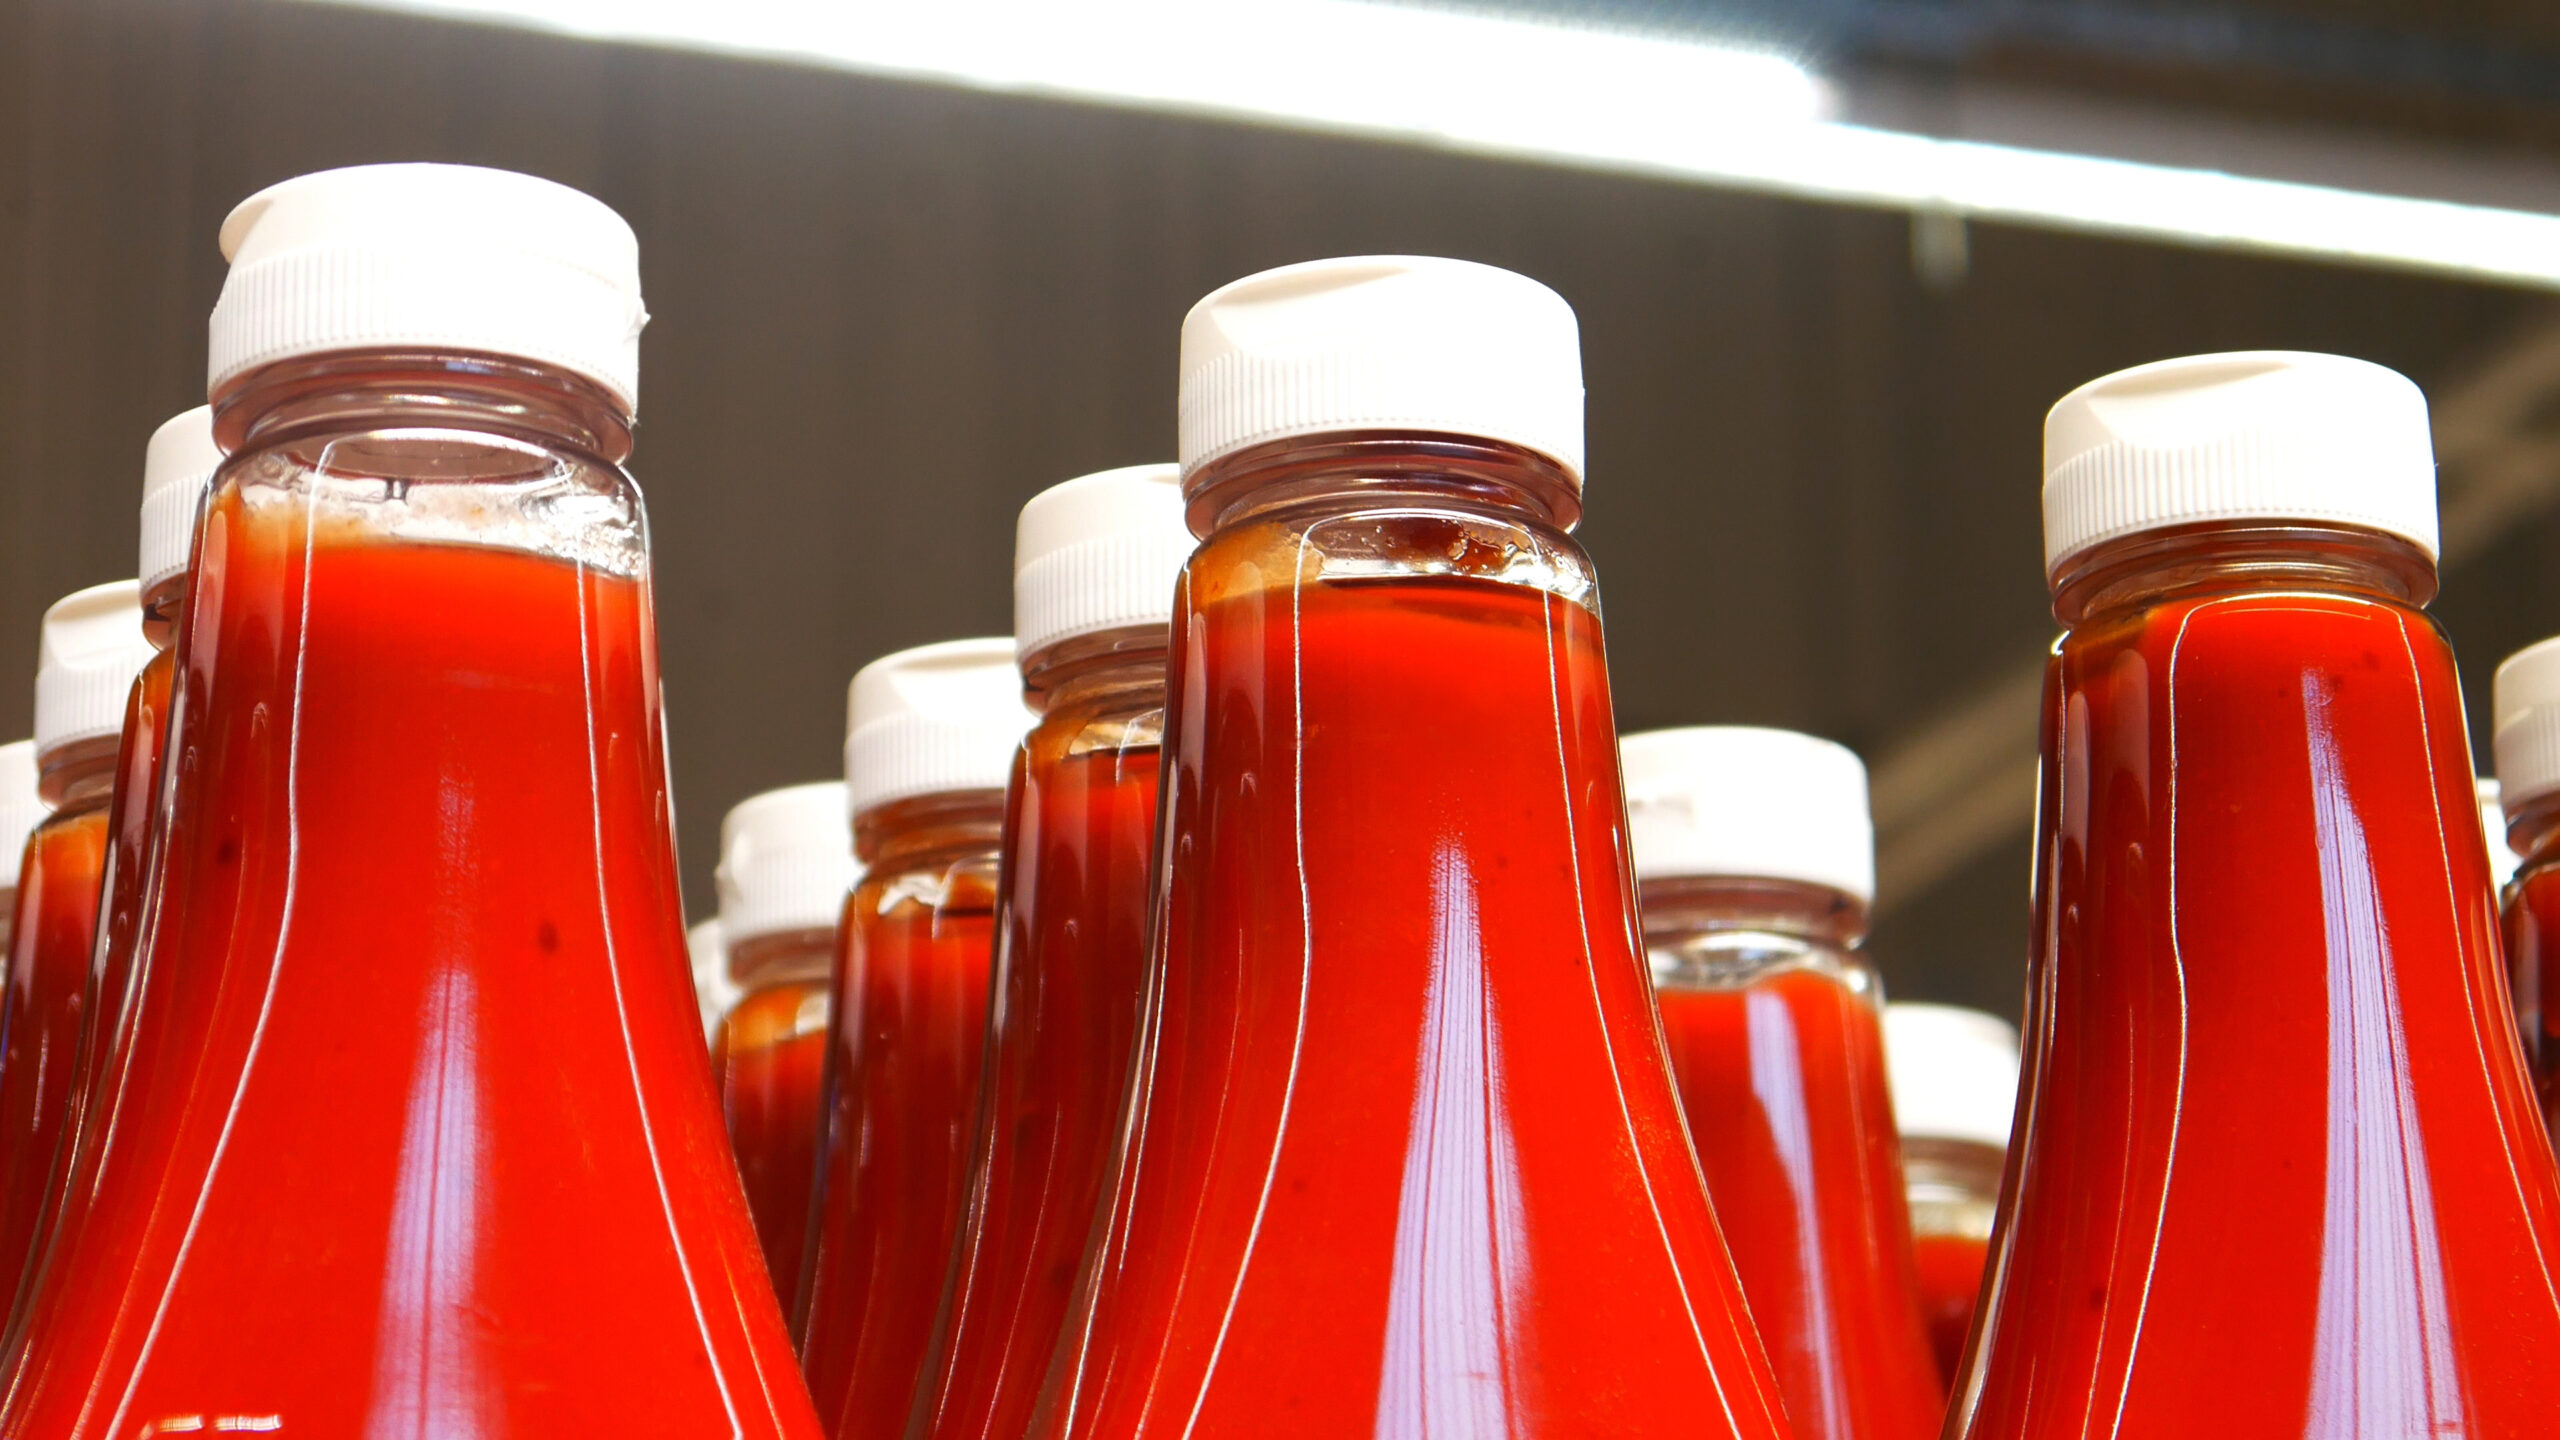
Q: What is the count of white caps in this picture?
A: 14